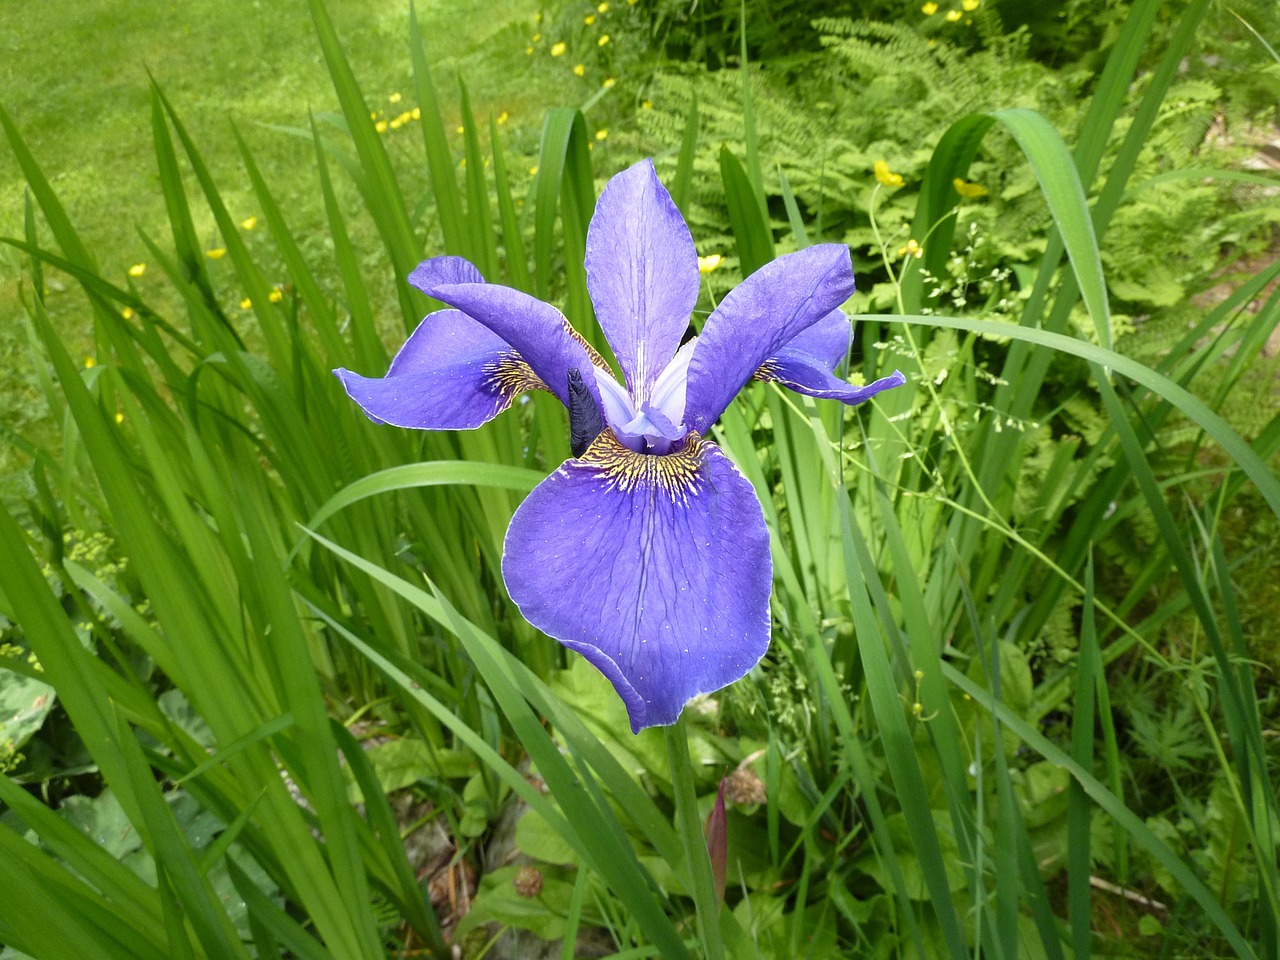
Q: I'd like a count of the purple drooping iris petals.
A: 3